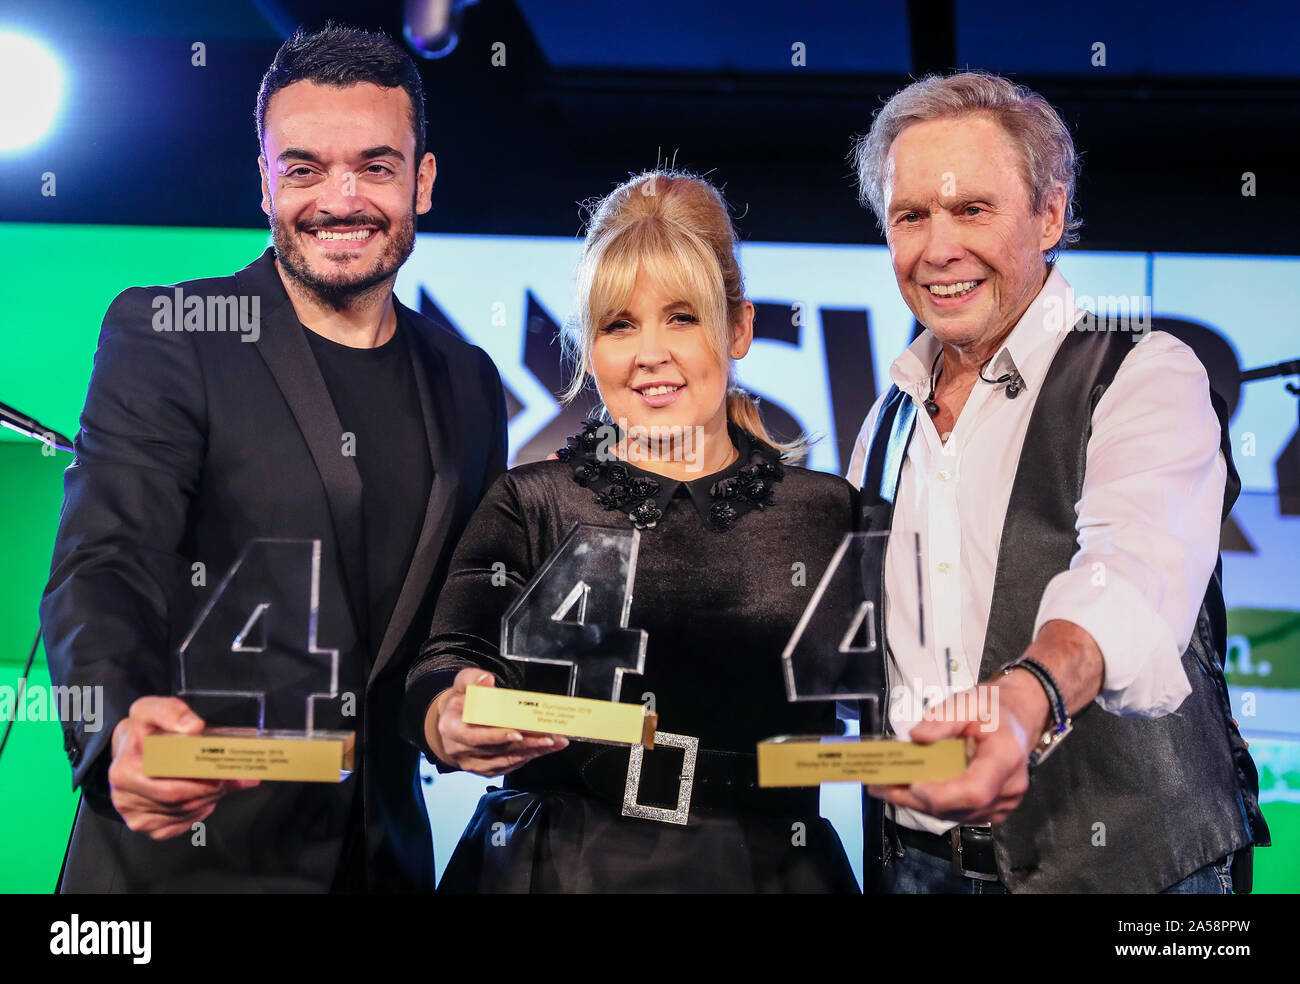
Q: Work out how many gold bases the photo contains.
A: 3